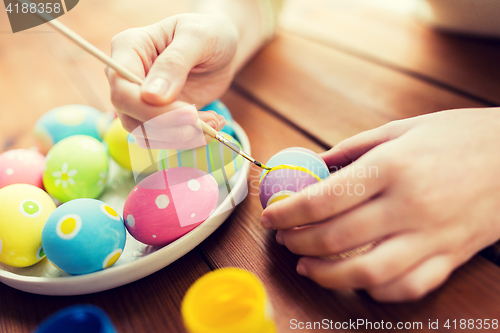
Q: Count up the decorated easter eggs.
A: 10